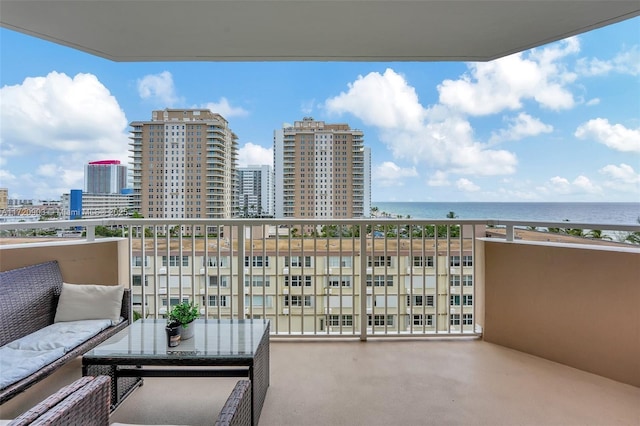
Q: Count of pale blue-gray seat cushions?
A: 2